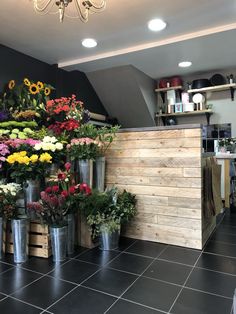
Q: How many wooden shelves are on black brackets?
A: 3